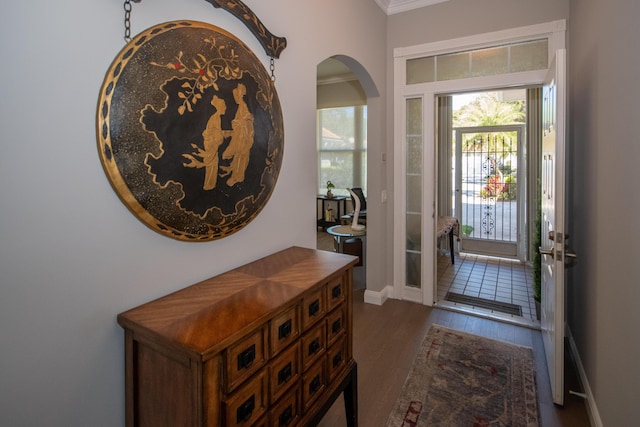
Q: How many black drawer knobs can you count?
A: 11